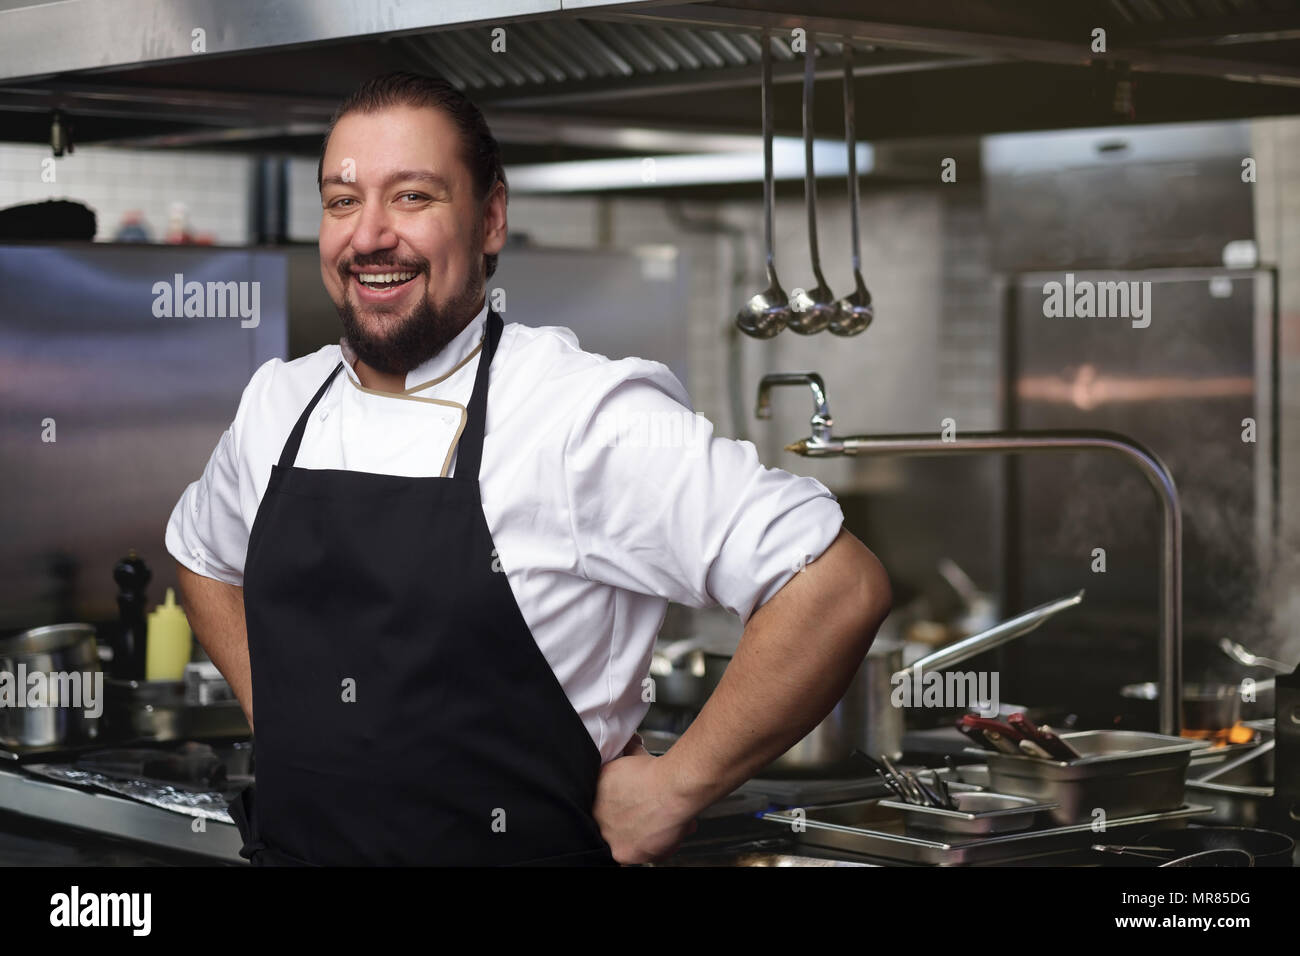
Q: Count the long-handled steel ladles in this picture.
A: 3